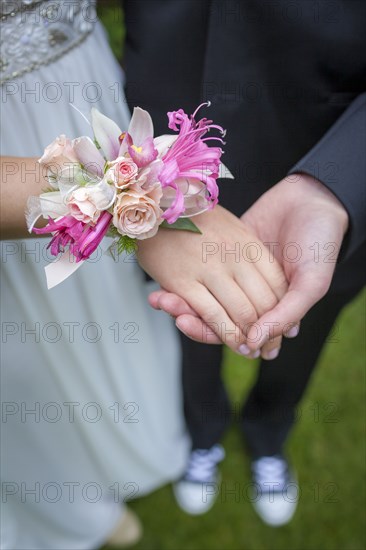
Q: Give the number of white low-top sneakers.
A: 2